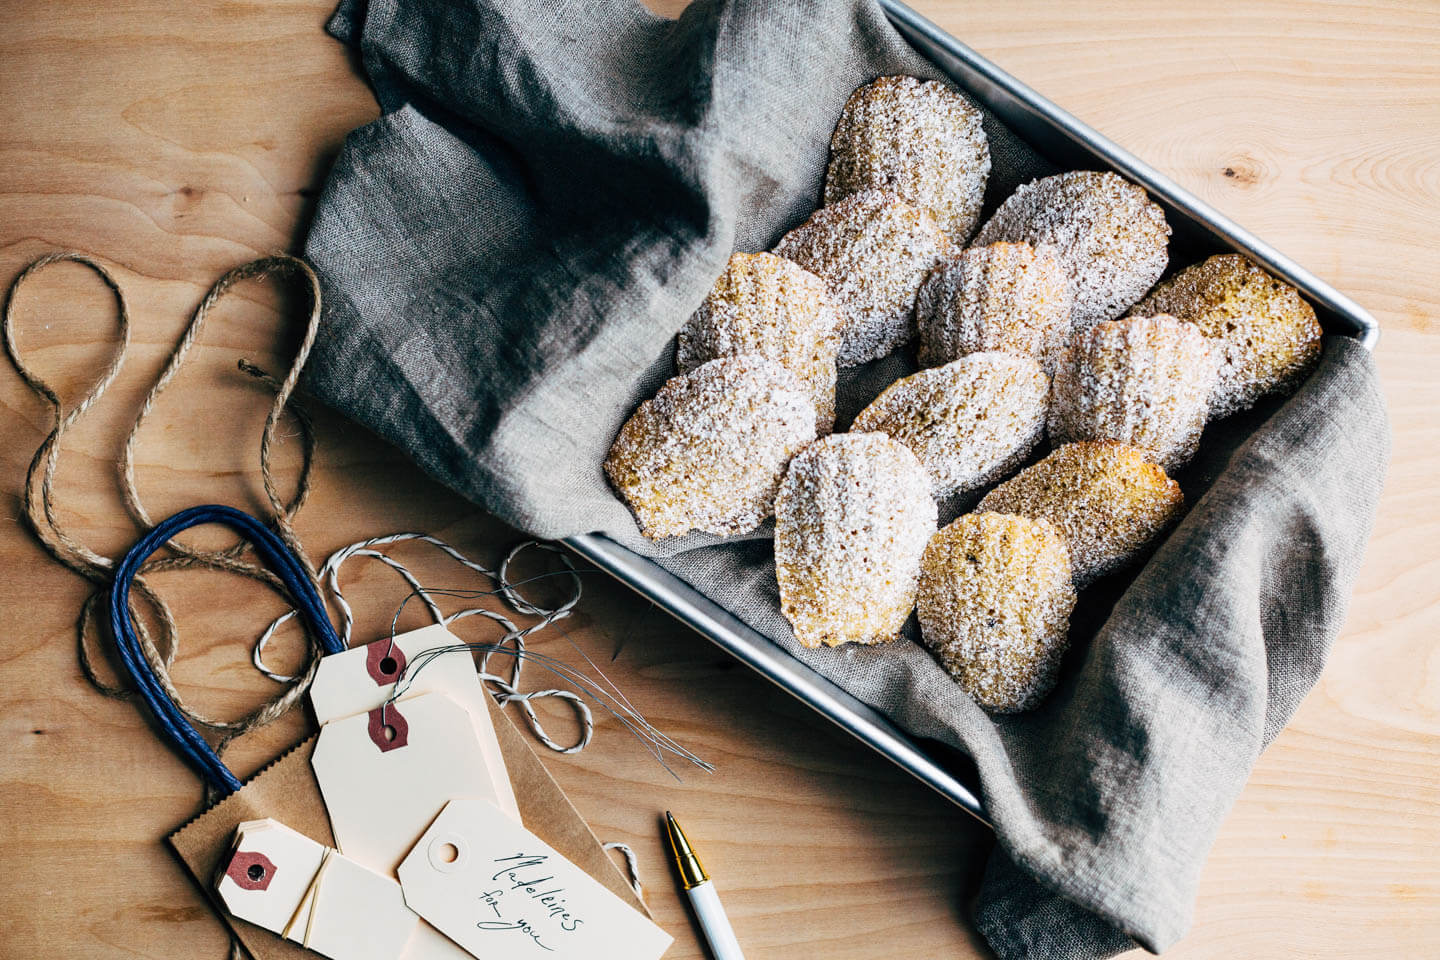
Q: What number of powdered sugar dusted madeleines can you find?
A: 12